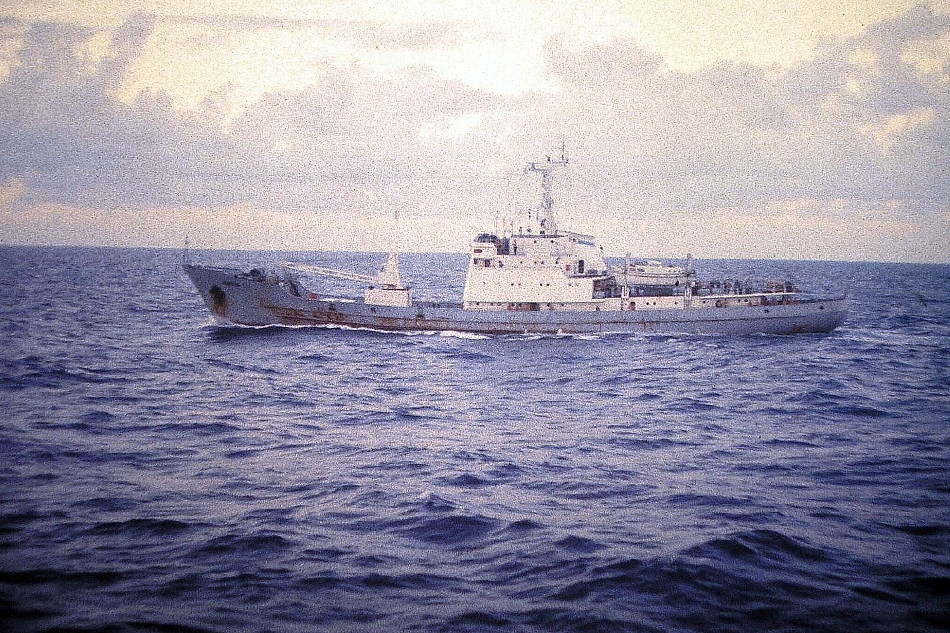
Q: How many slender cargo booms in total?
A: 1